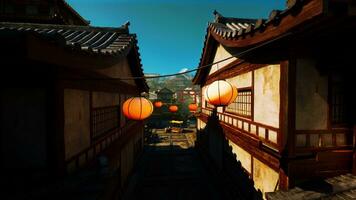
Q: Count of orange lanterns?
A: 5